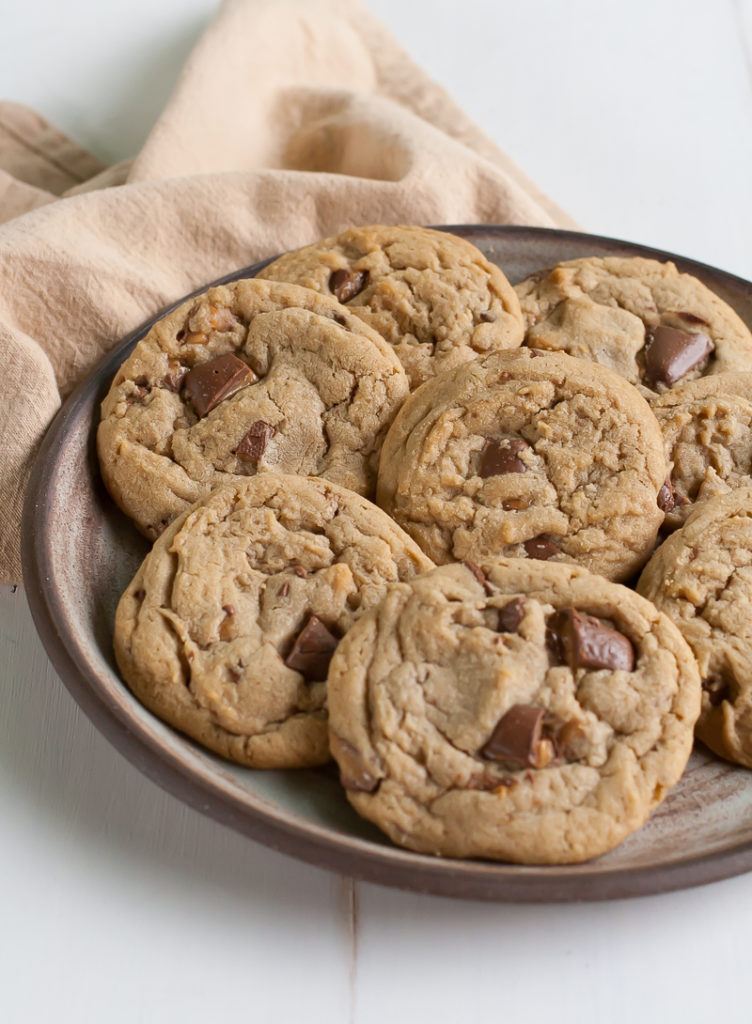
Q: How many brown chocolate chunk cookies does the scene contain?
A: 8